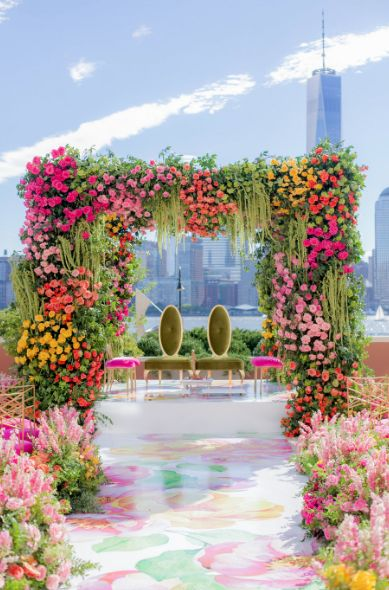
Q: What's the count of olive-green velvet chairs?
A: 2